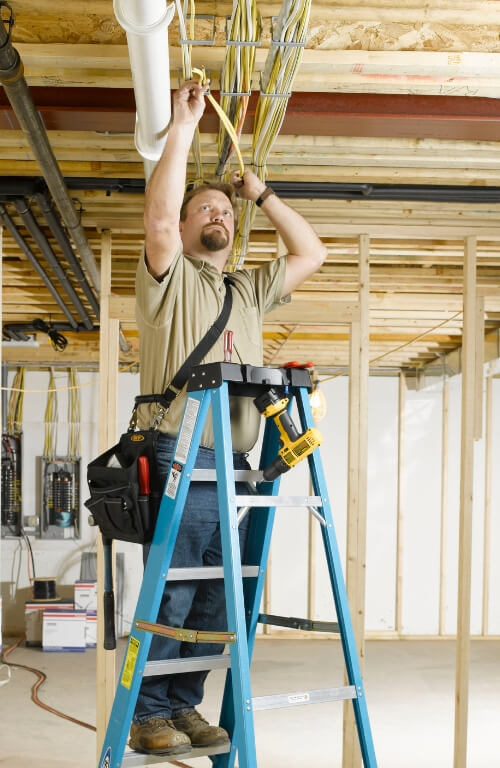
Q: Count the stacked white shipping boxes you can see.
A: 4